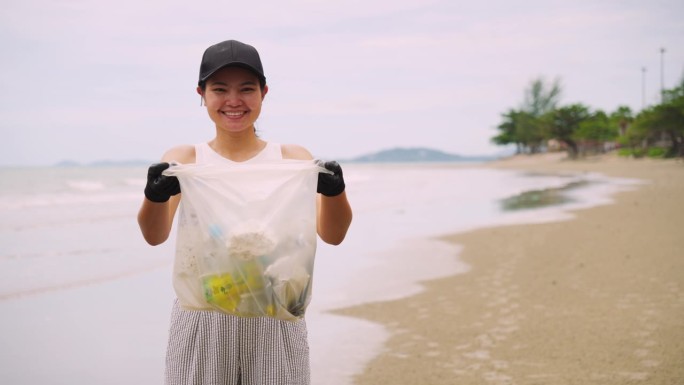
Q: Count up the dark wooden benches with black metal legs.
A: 0